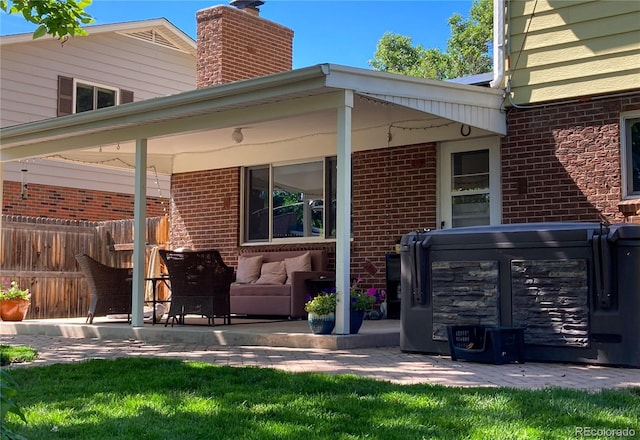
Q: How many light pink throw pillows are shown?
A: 3